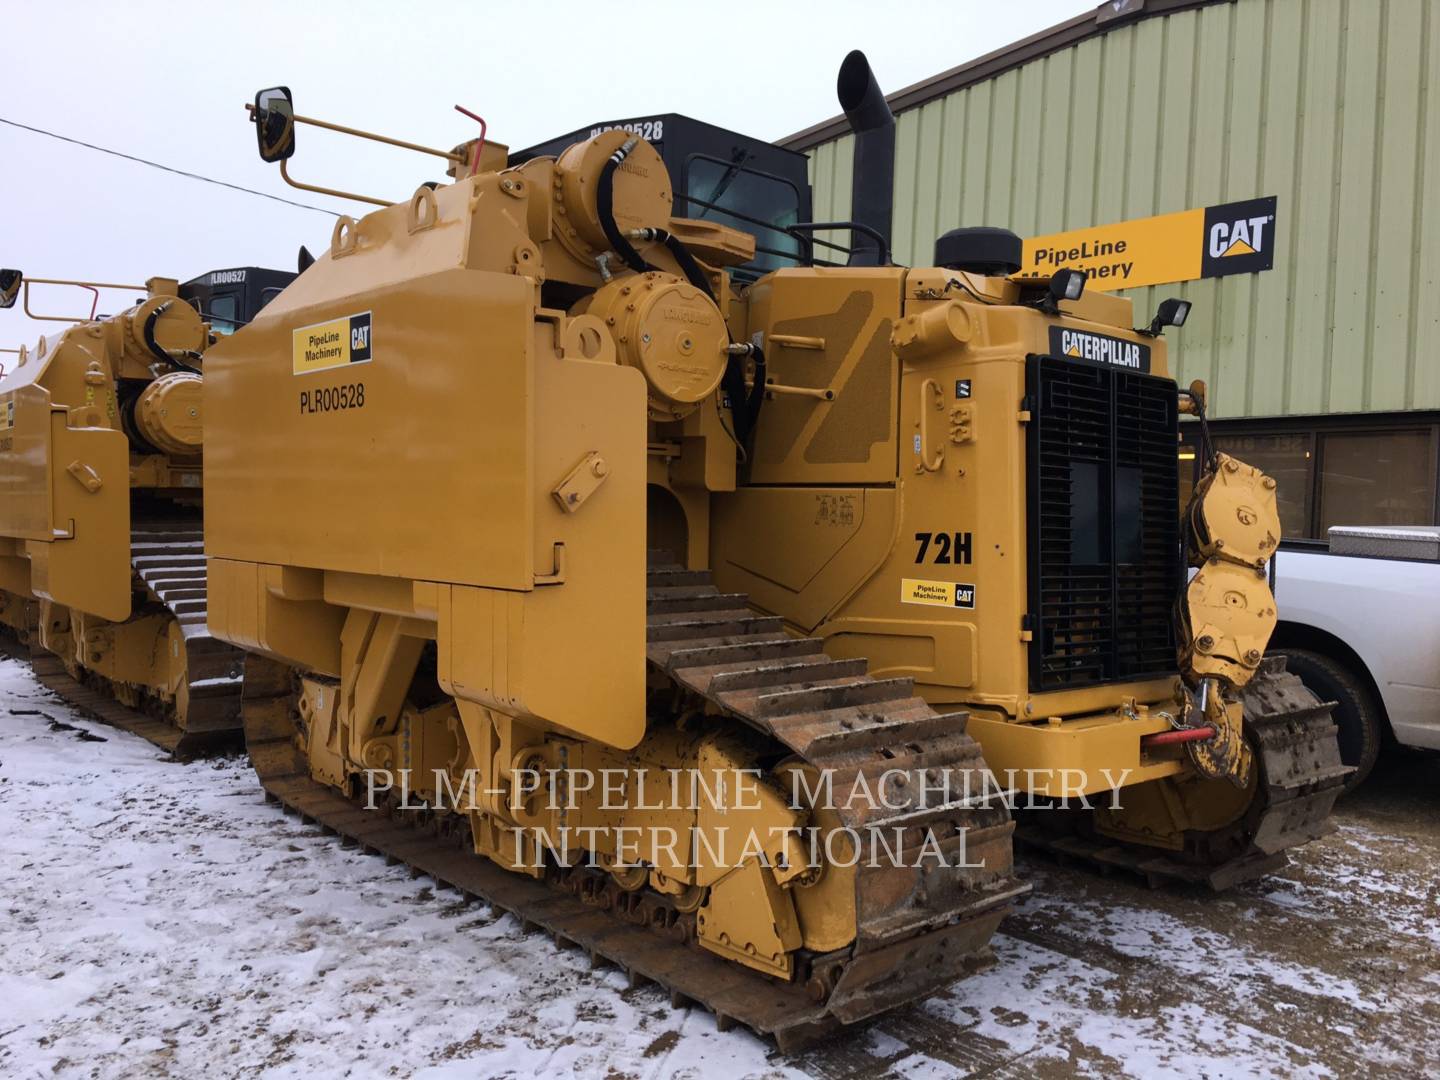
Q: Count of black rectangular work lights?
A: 2